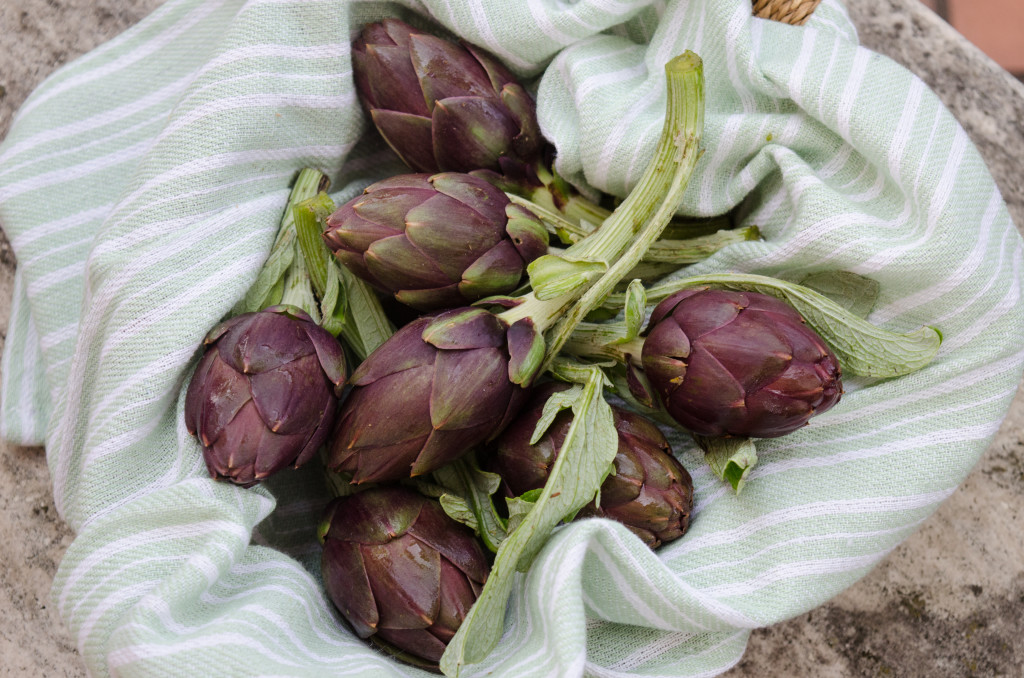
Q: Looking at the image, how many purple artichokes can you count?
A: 7